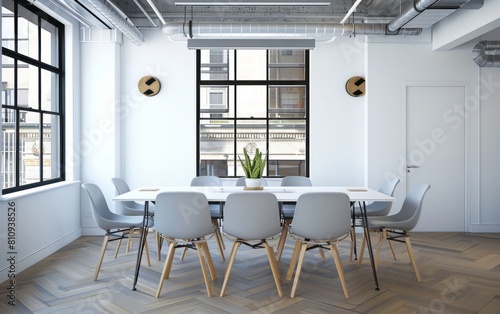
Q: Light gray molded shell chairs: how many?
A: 10